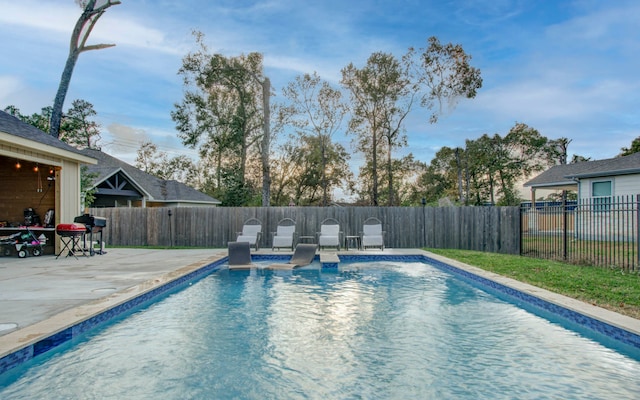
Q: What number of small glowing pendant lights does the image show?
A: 3